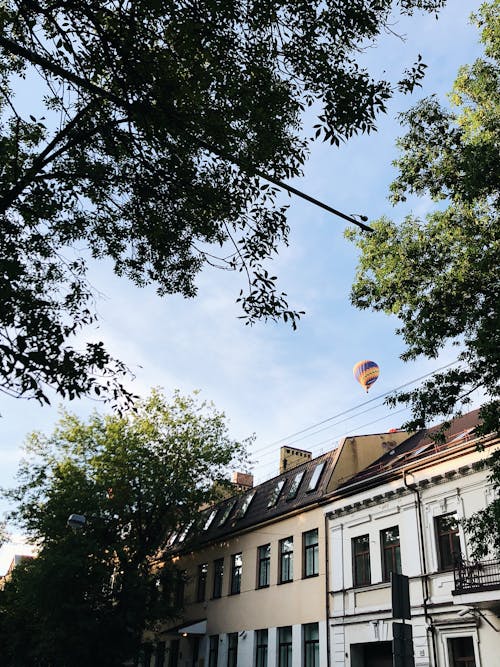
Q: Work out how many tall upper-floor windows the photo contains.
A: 9